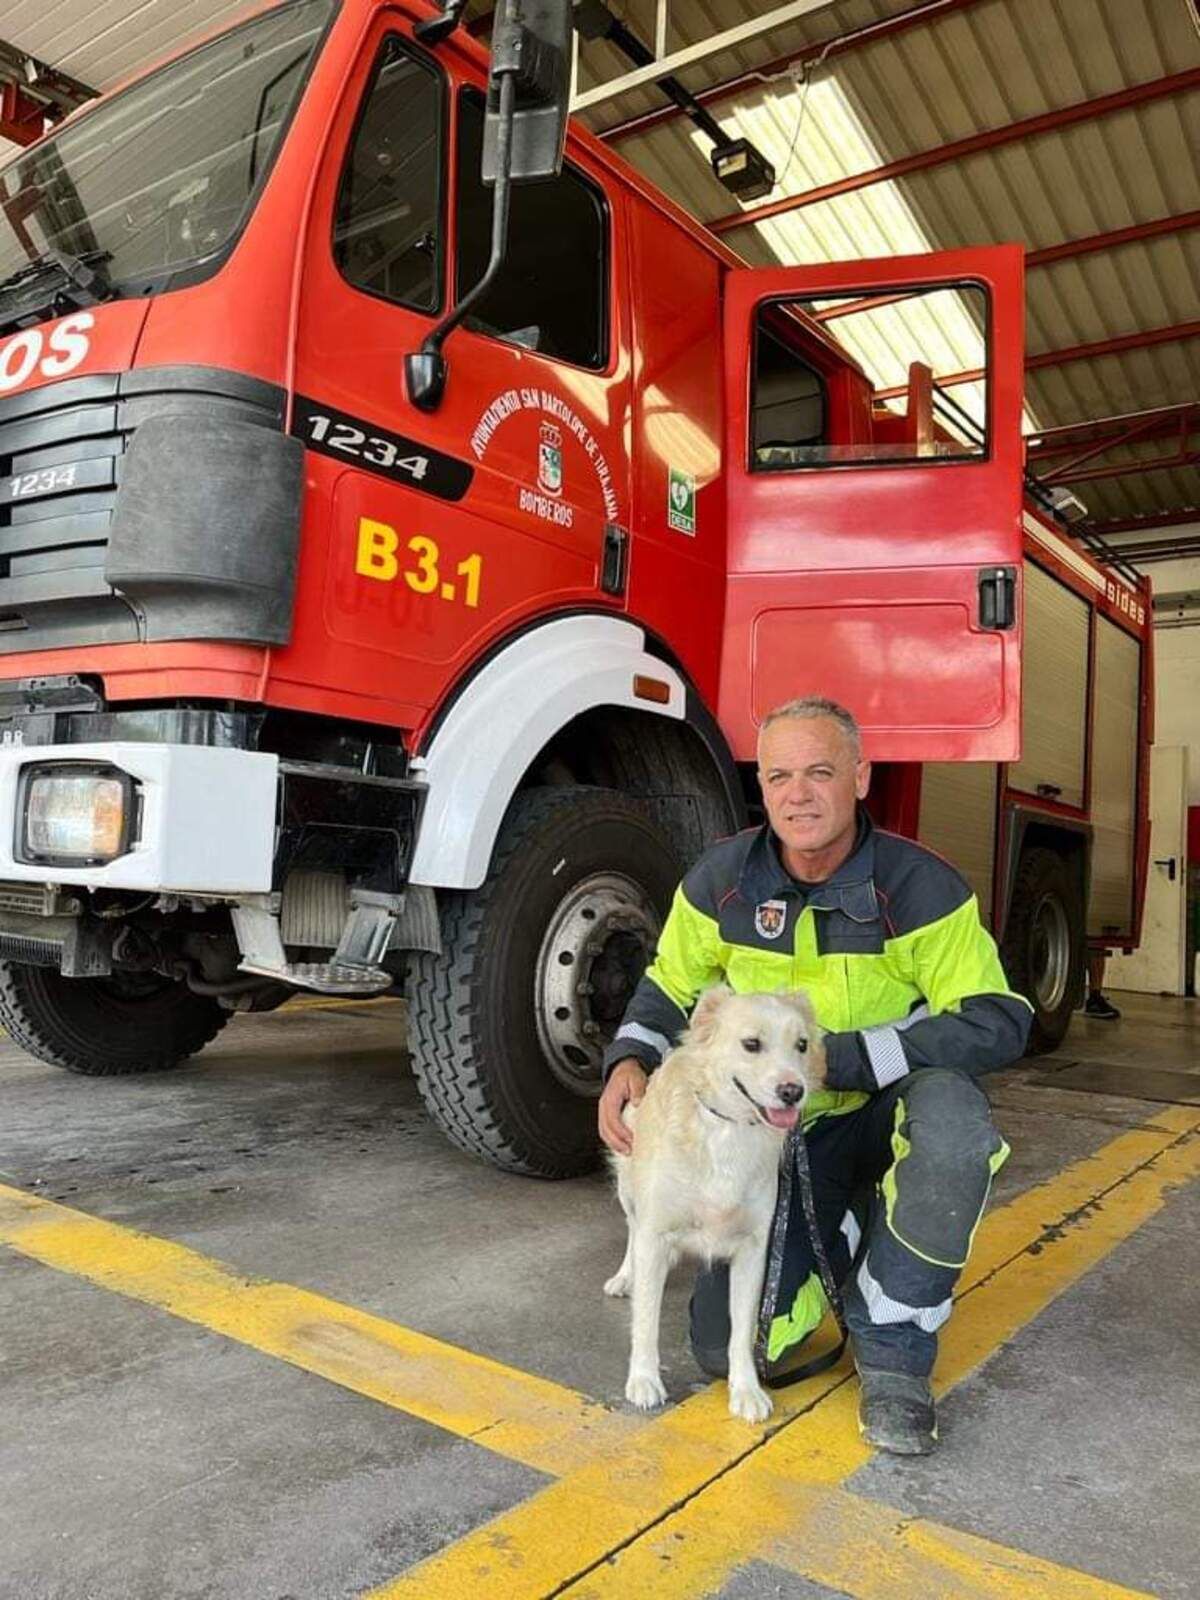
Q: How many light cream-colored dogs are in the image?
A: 1